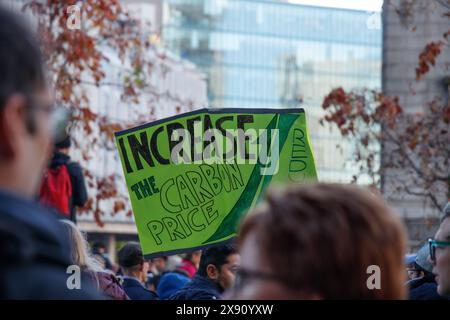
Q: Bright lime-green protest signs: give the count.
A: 1